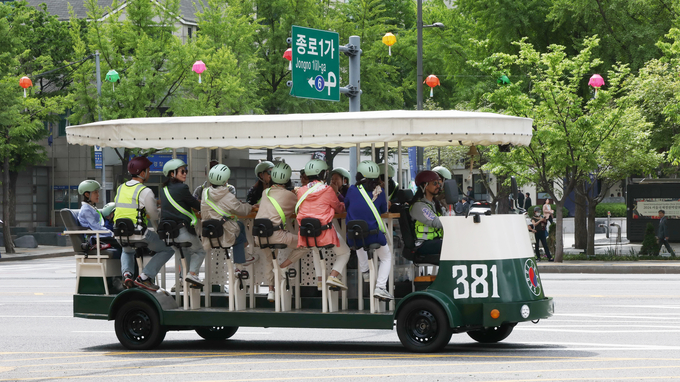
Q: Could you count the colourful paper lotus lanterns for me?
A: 8